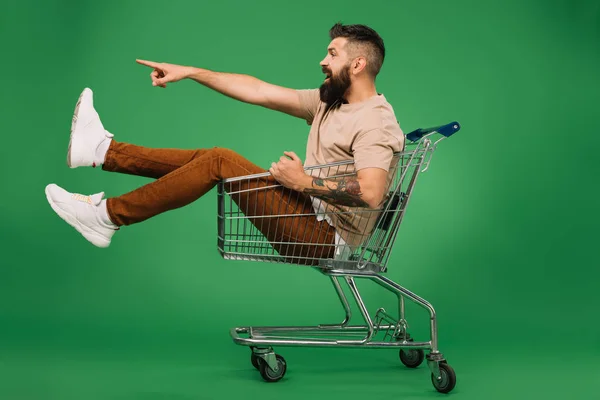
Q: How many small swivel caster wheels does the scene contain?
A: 4